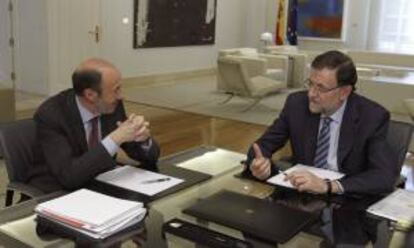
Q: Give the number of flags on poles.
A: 2